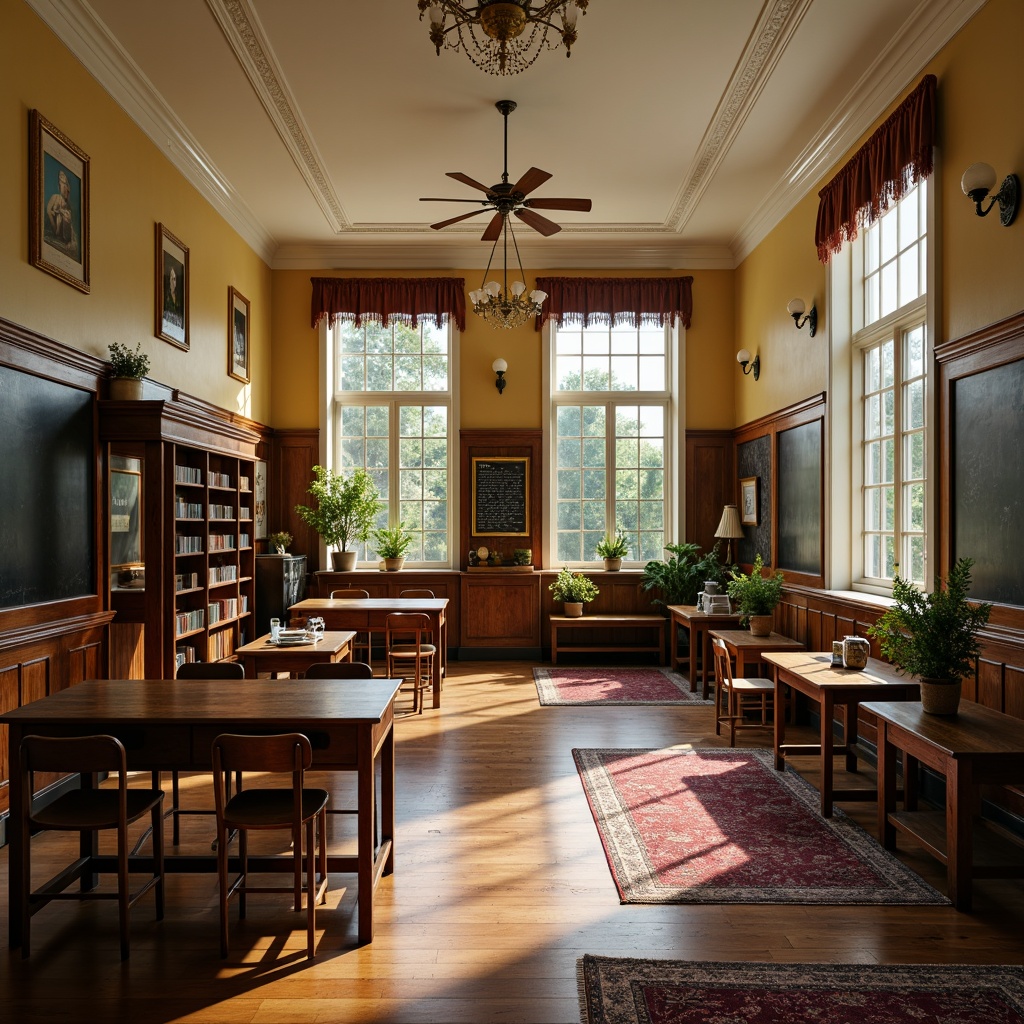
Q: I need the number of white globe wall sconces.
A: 4